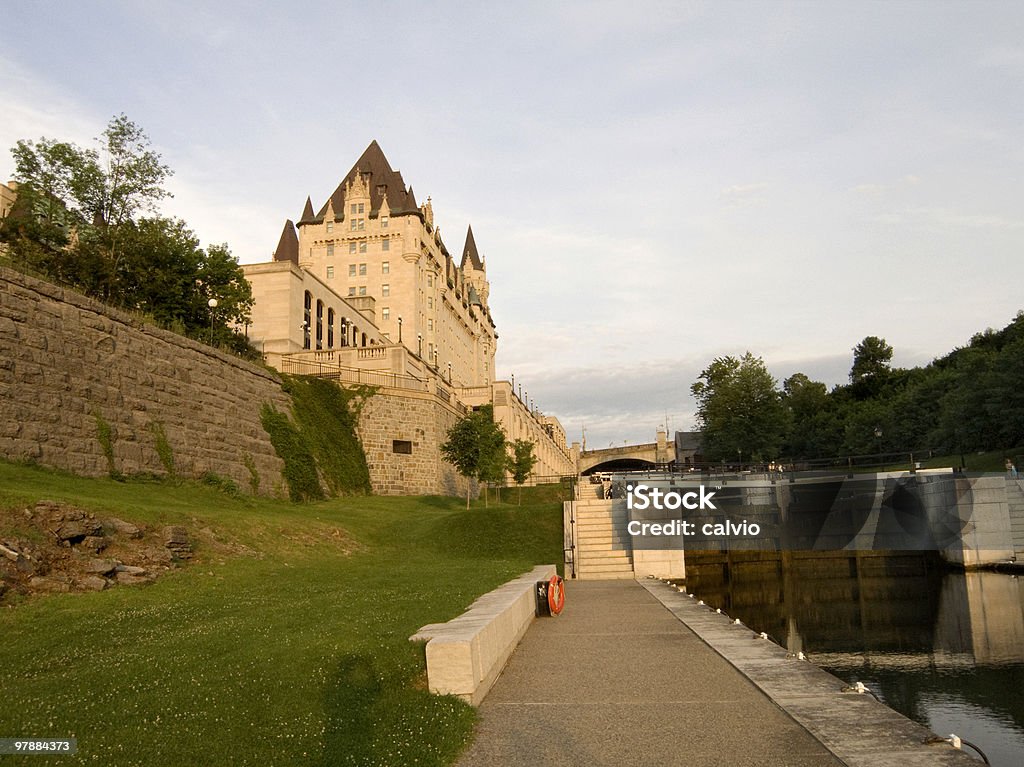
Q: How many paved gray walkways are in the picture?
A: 1